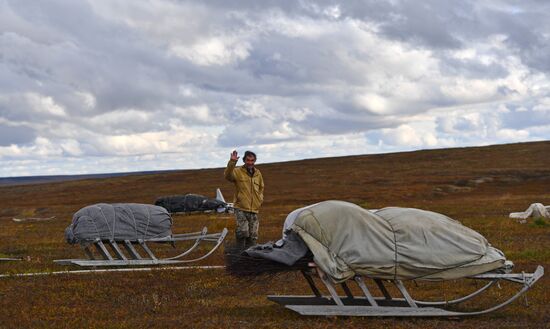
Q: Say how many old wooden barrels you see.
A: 0